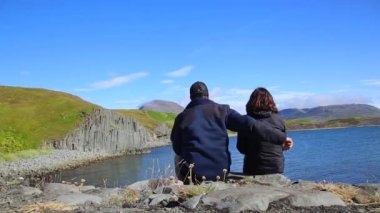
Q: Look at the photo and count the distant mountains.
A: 2